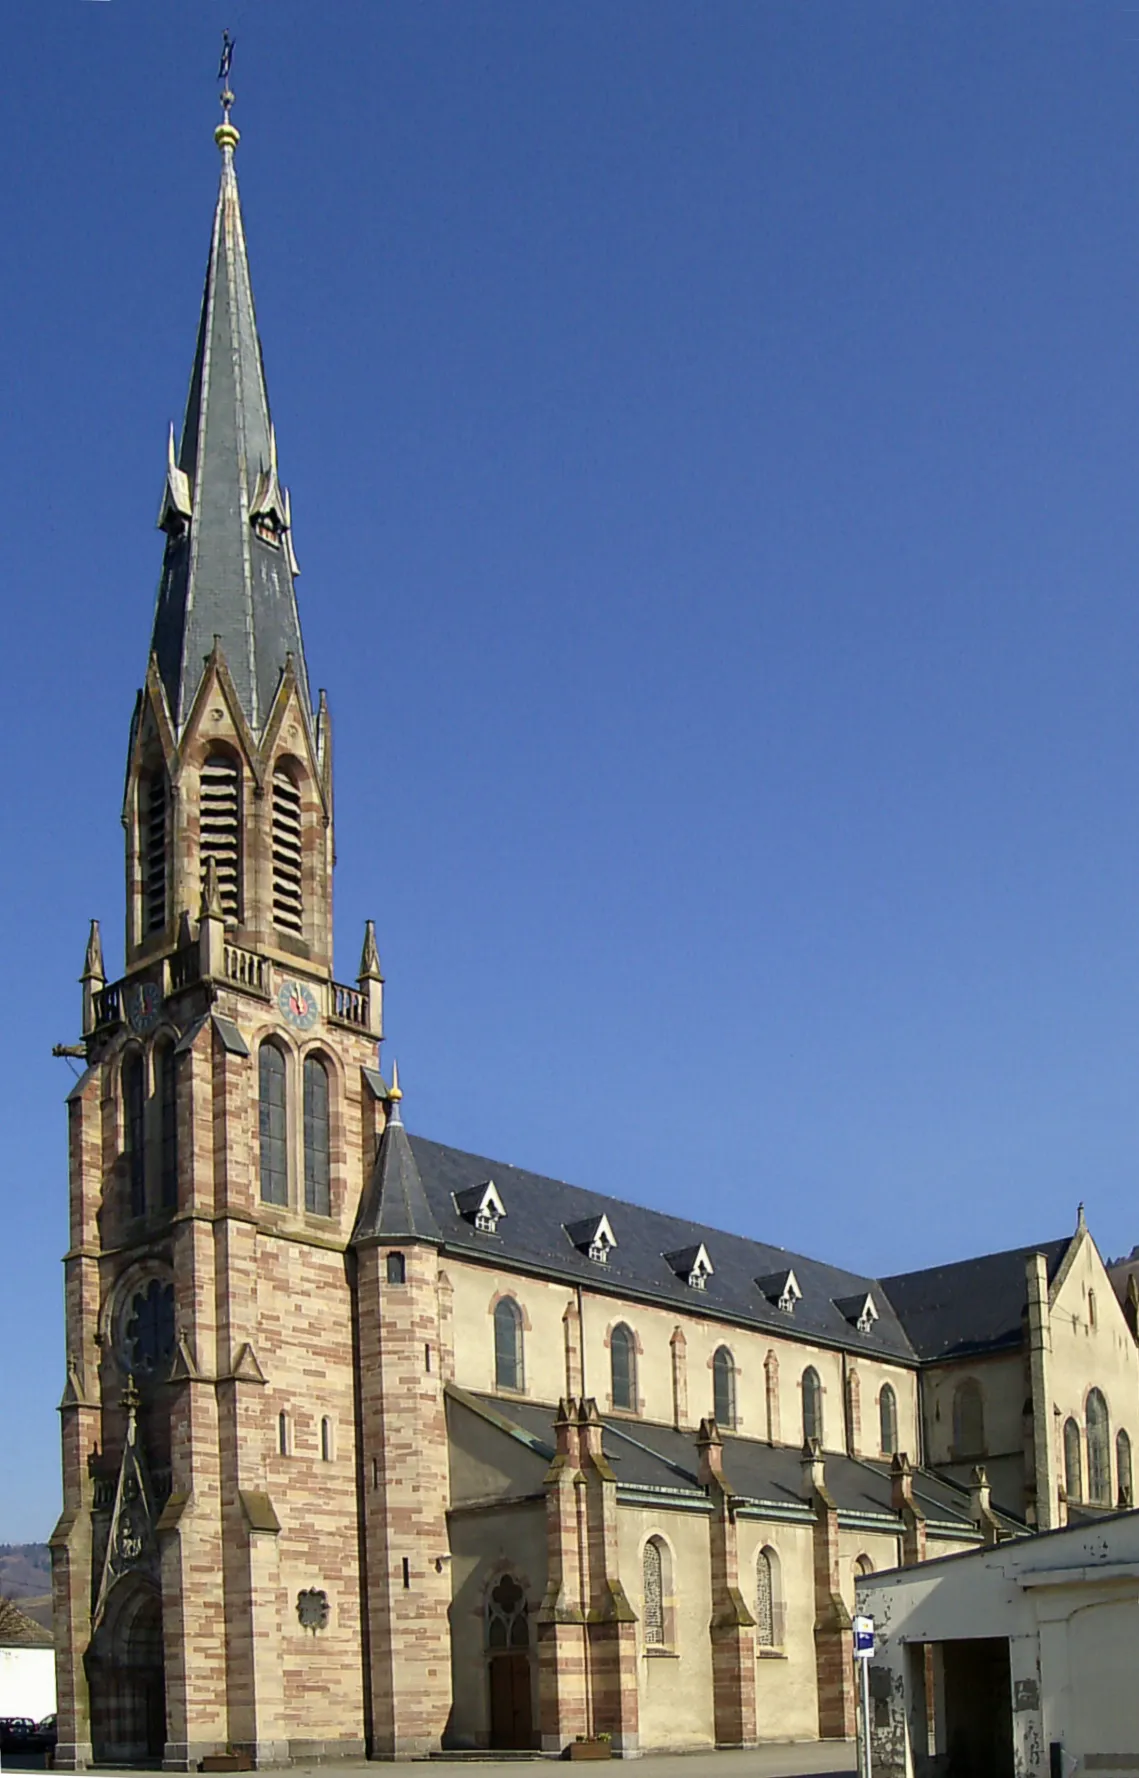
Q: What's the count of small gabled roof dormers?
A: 5